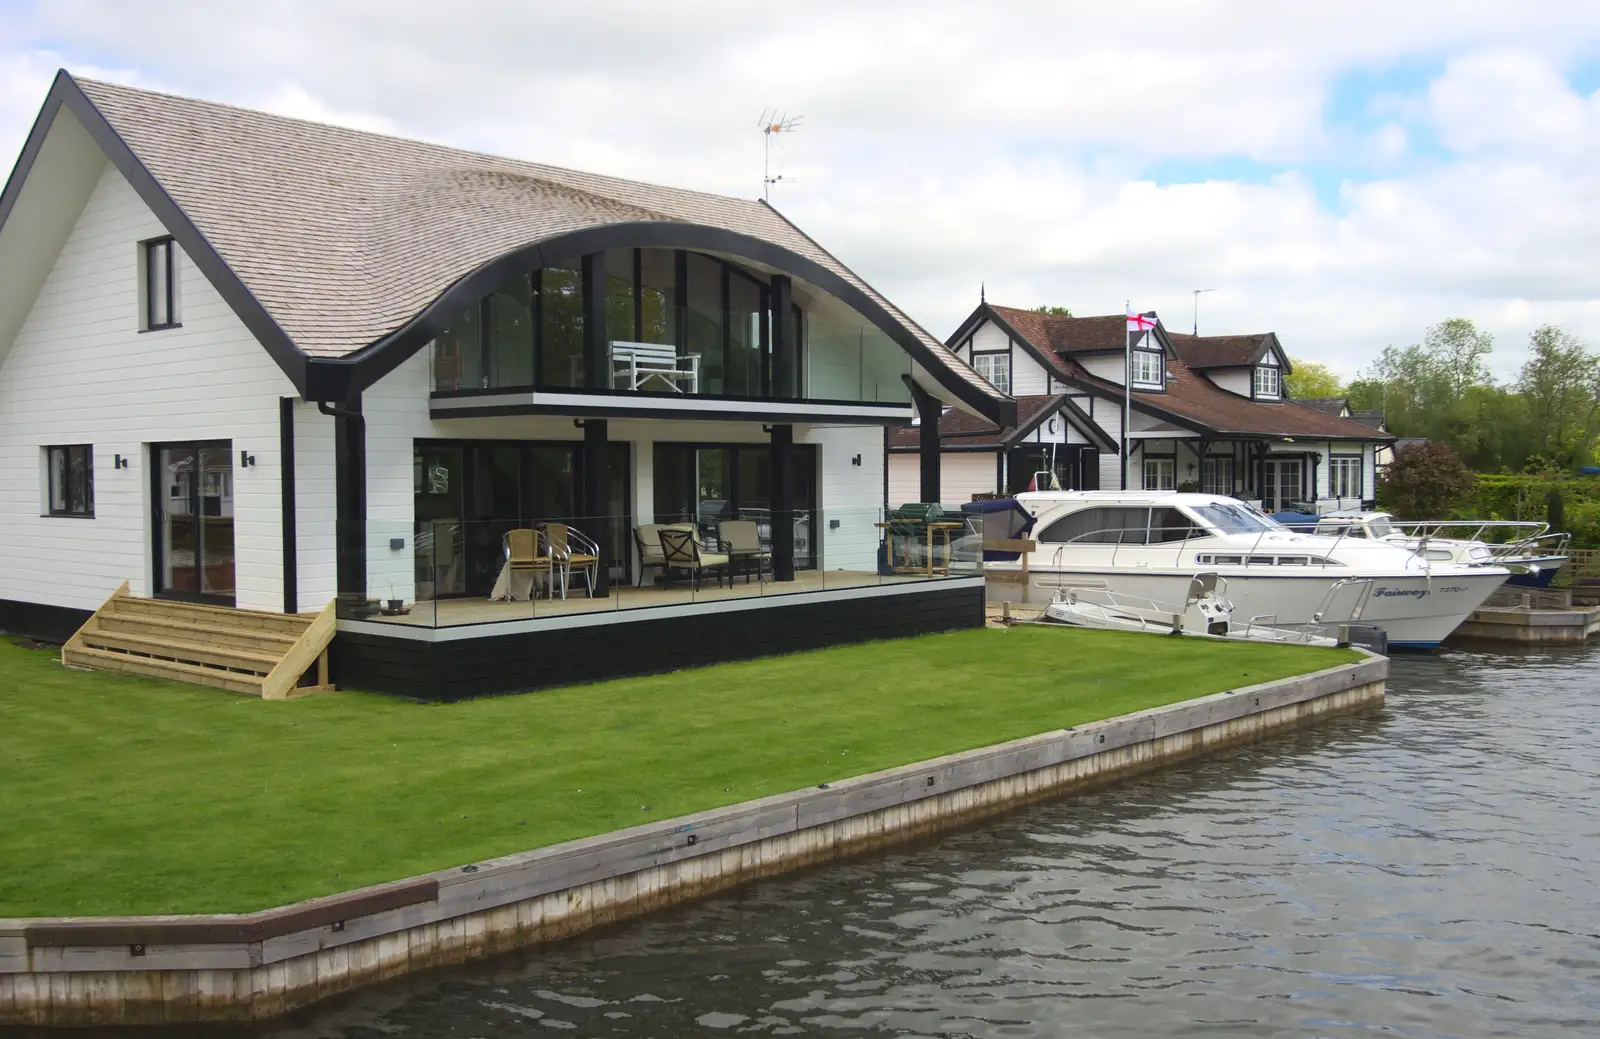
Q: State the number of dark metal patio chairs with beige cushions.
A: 3